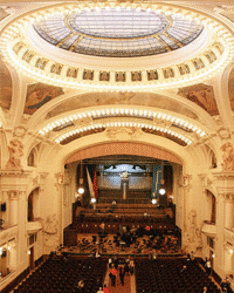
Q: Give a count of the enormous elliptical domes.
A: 1